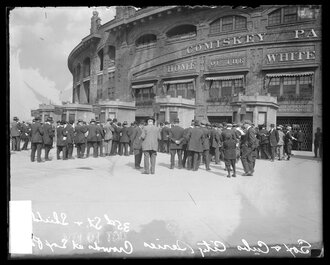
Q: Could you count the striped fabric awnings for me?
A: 4